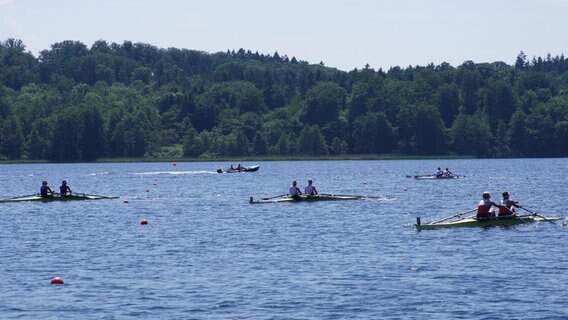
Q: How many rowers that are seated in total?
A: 8